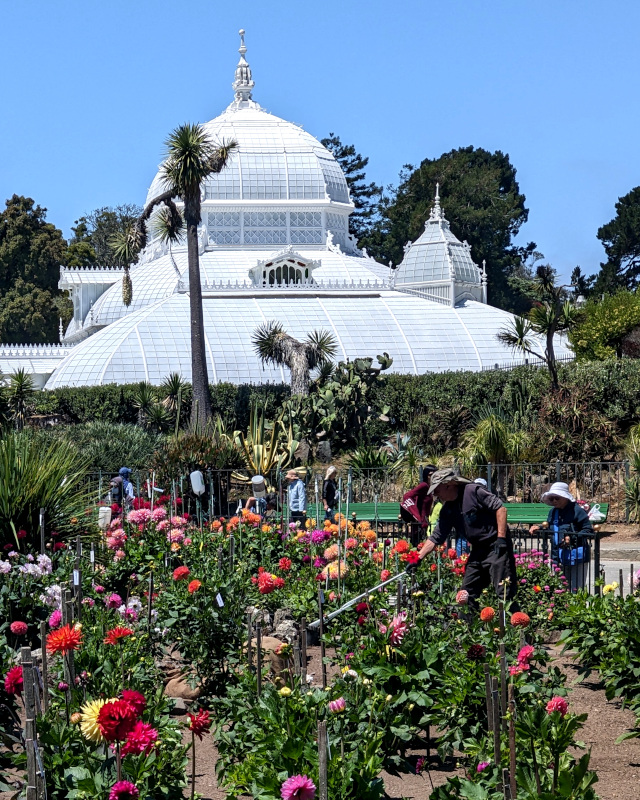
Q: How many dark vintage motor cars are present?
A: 0